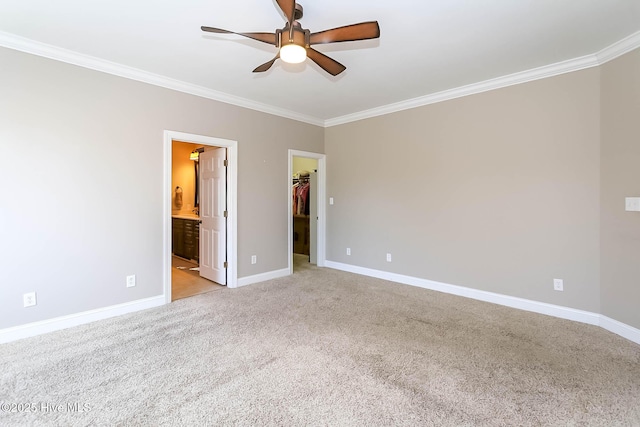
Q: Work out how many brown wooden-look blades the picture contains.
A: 5